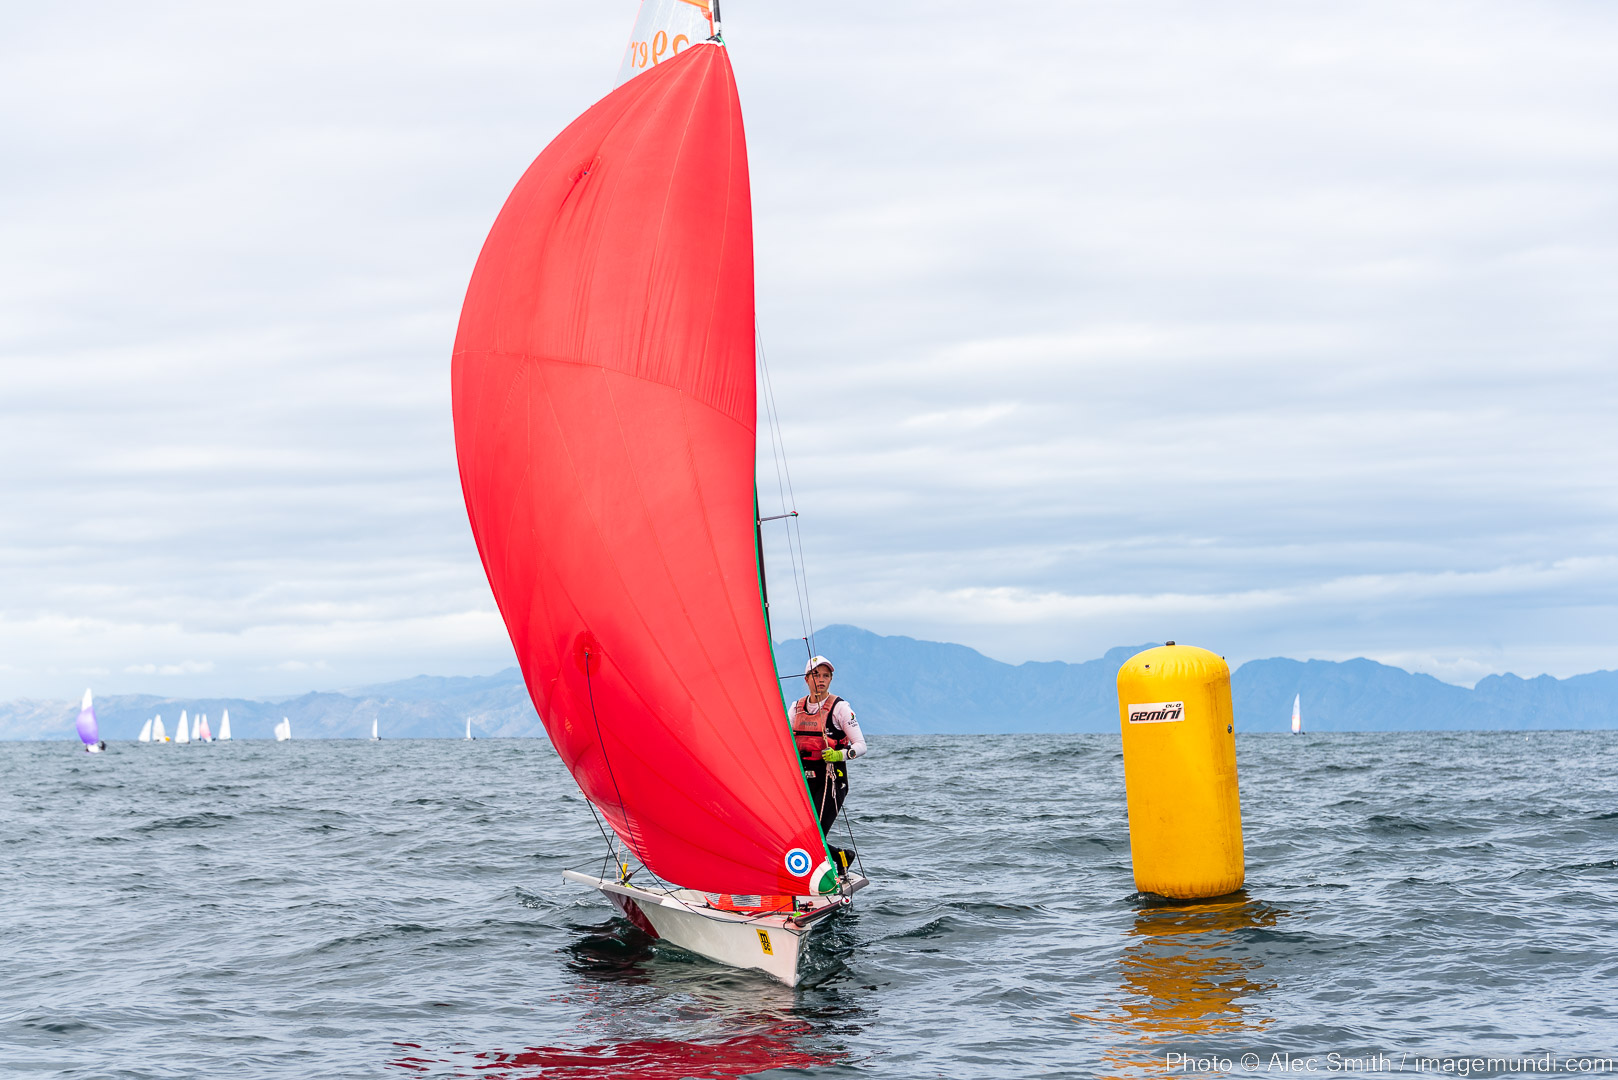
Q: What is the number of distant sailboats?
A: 11